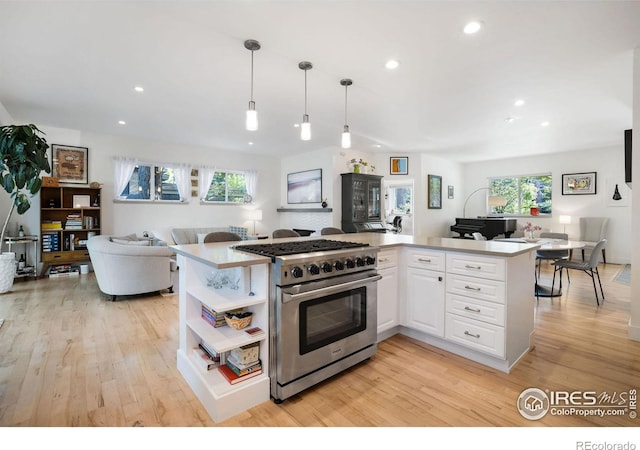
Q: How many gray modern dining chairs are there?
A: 2